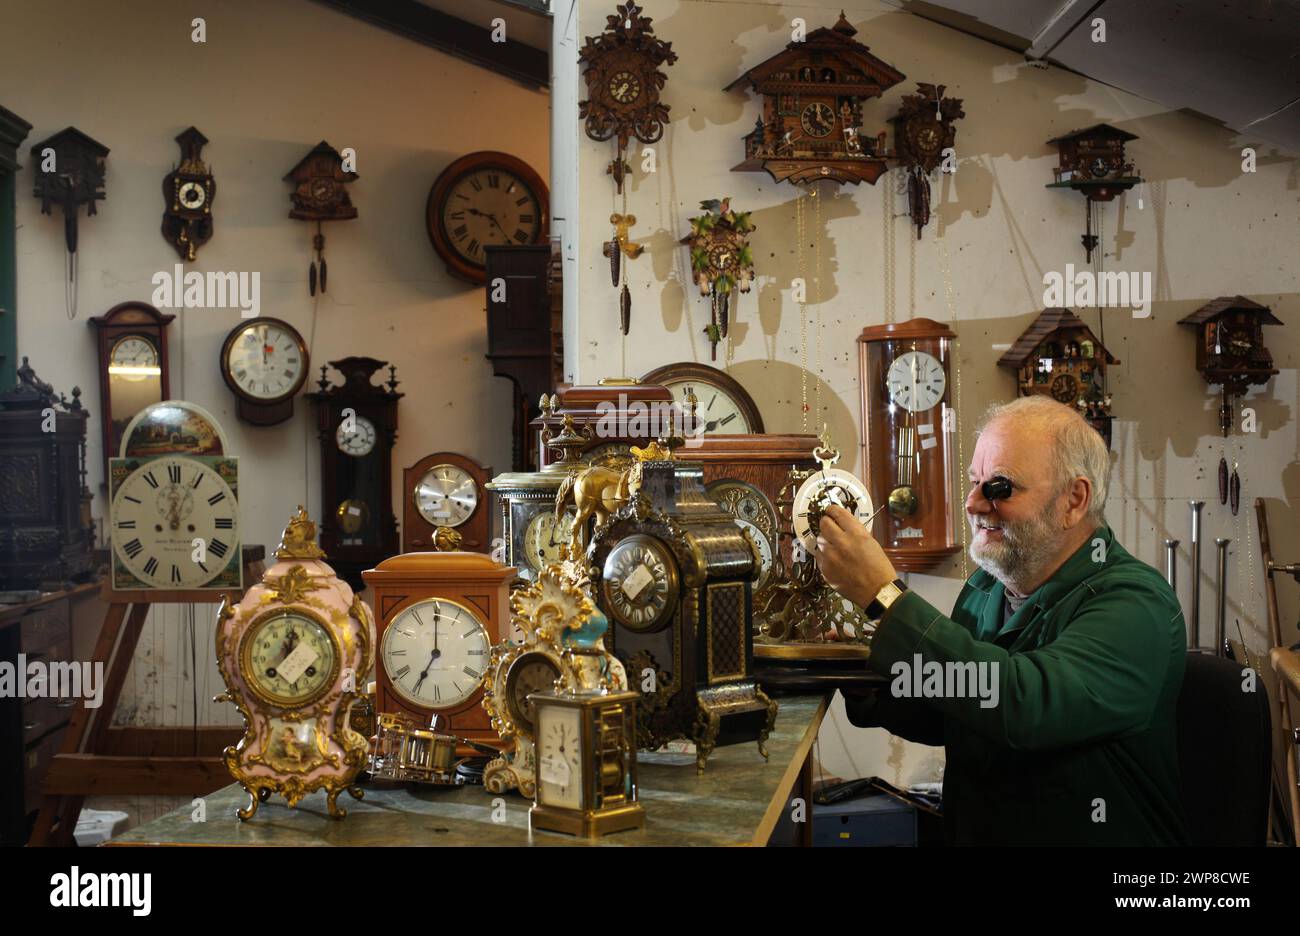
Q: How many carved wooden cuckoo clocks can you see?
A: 9